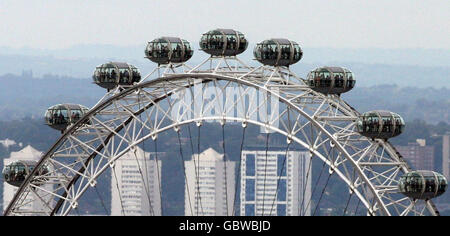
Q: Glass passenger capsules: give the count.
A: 9